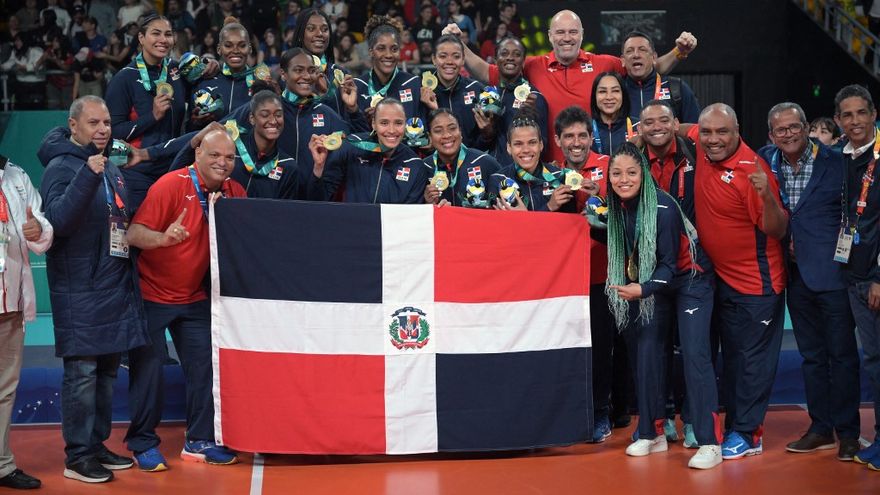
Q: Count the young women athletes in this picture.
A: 12